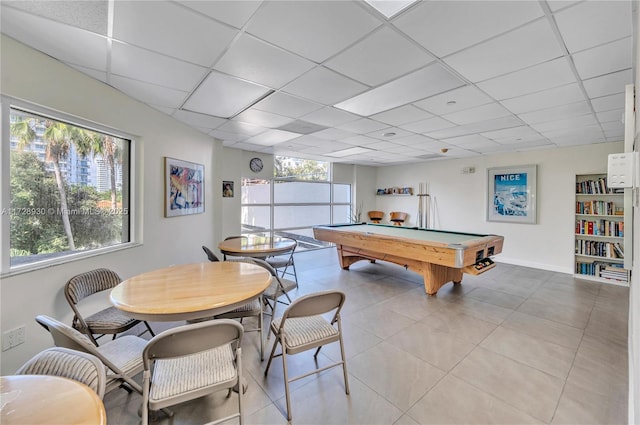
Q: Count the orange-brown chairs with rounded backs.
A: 2